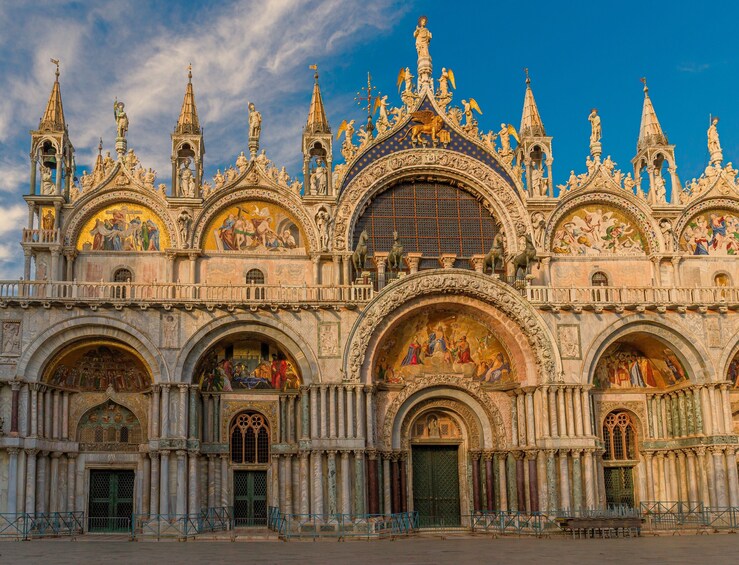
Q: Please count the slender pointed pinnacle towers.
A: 5